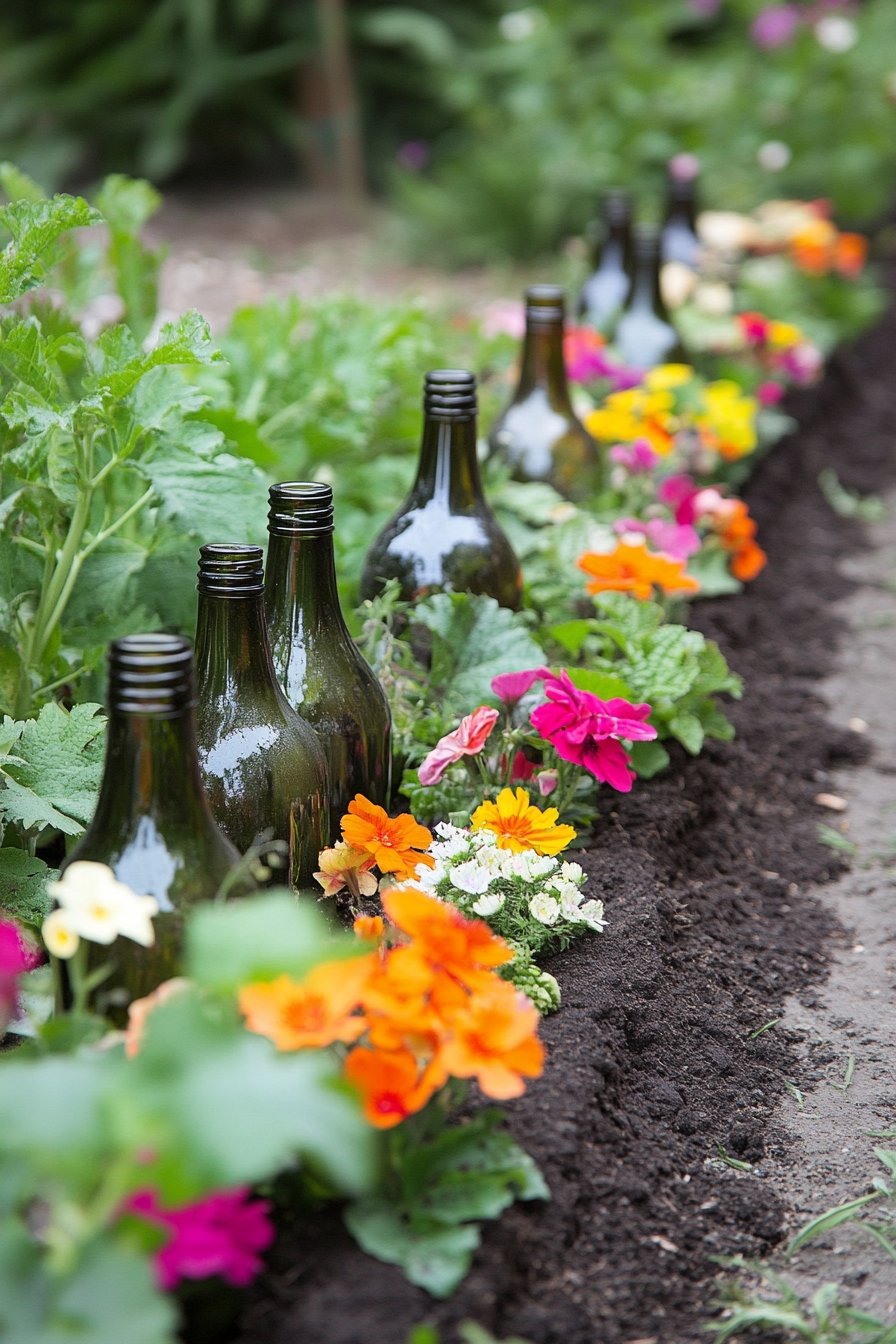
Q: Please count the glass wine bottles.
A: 8